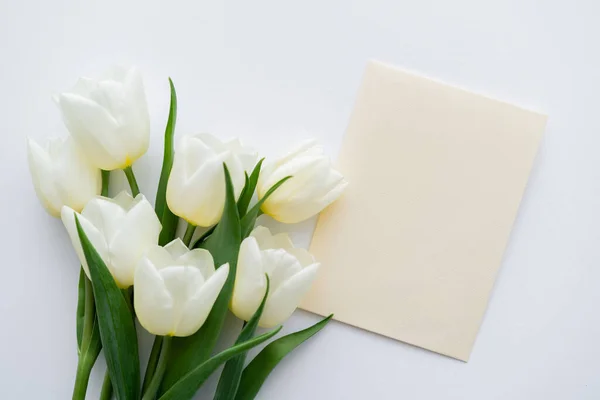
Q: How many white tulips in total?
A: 7